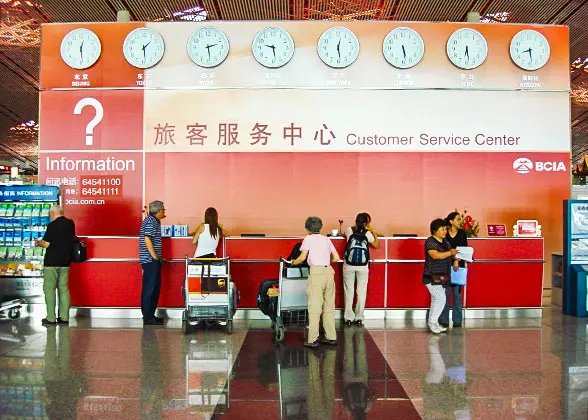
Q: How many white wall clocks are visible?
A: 8